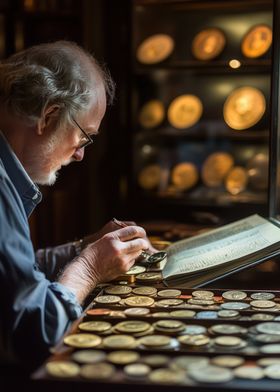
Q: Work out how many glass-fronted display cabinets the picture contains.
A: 1